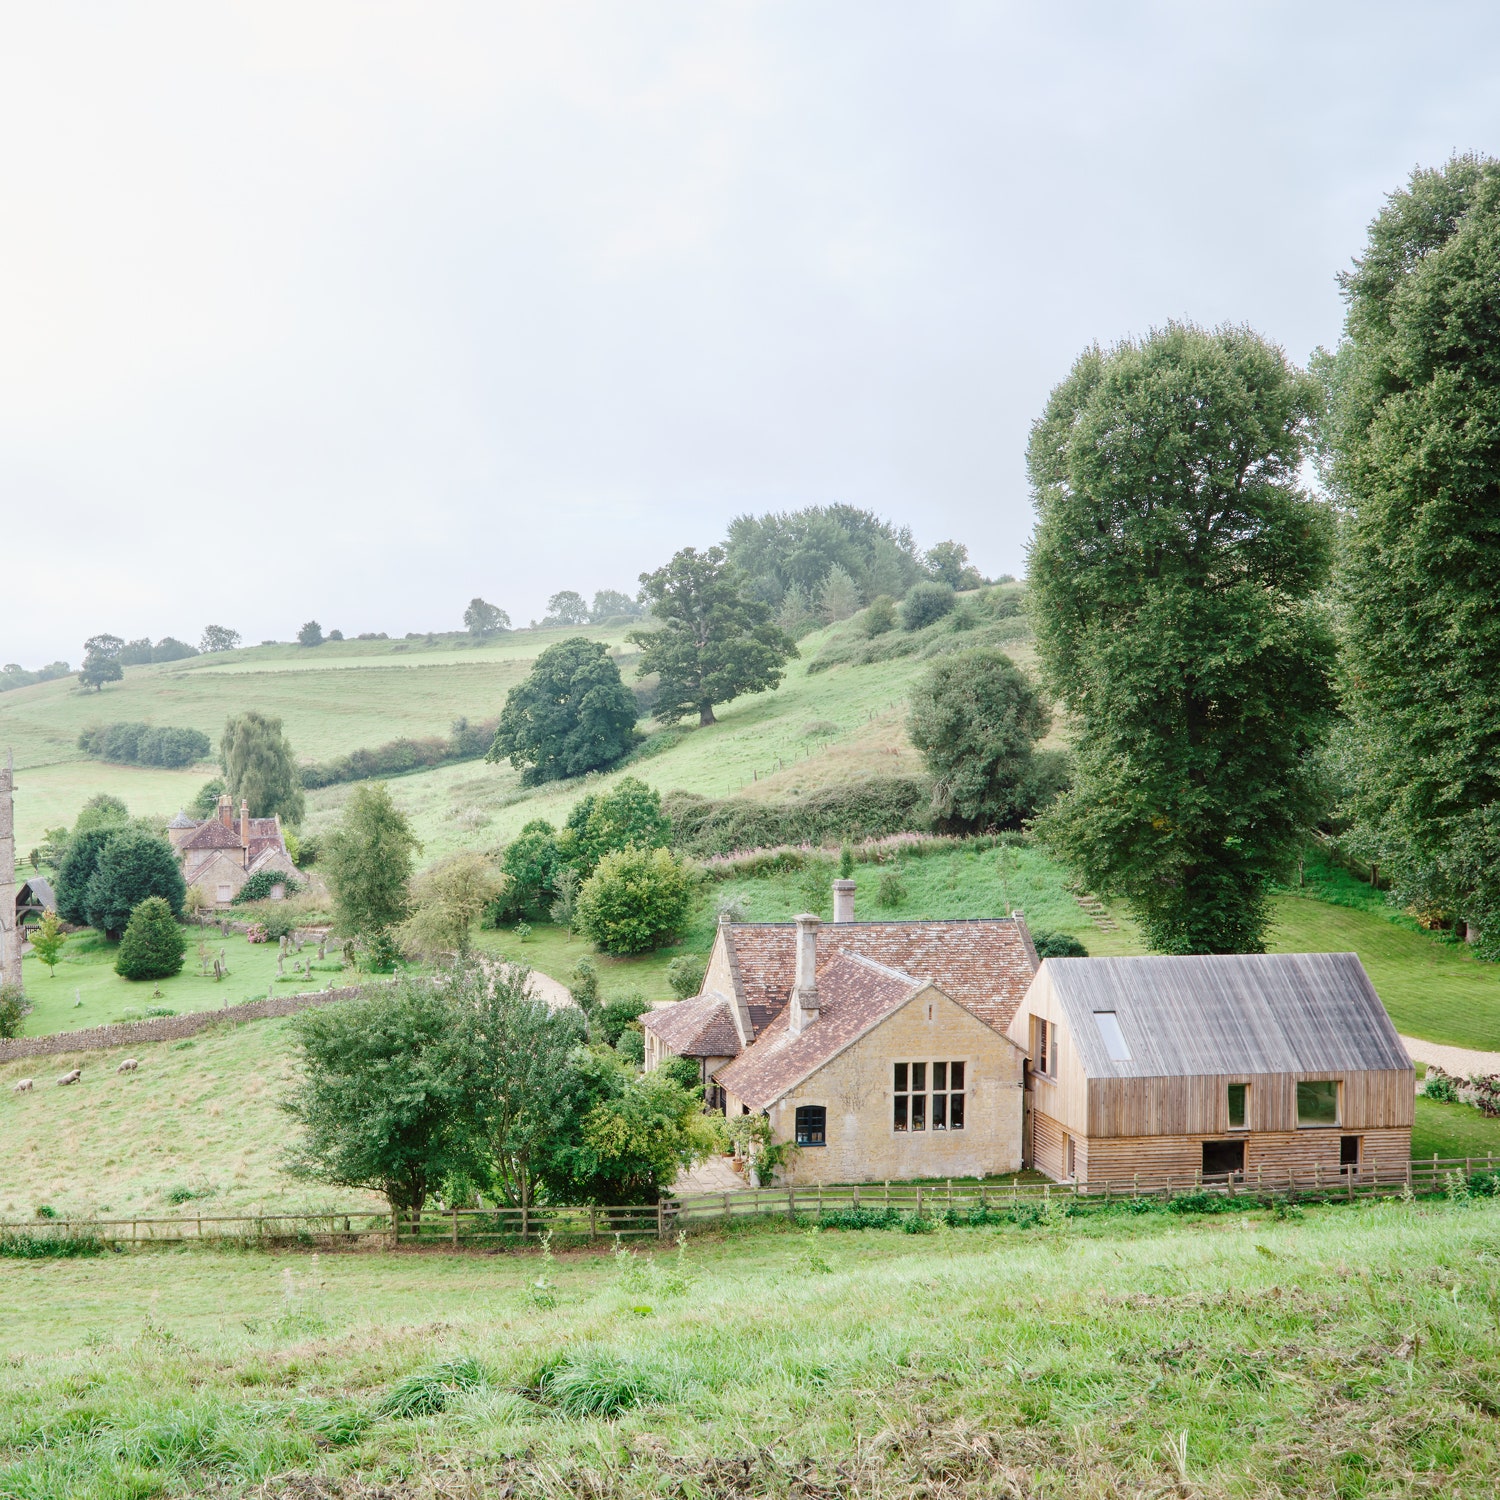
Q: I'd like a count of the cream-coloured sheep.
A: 3